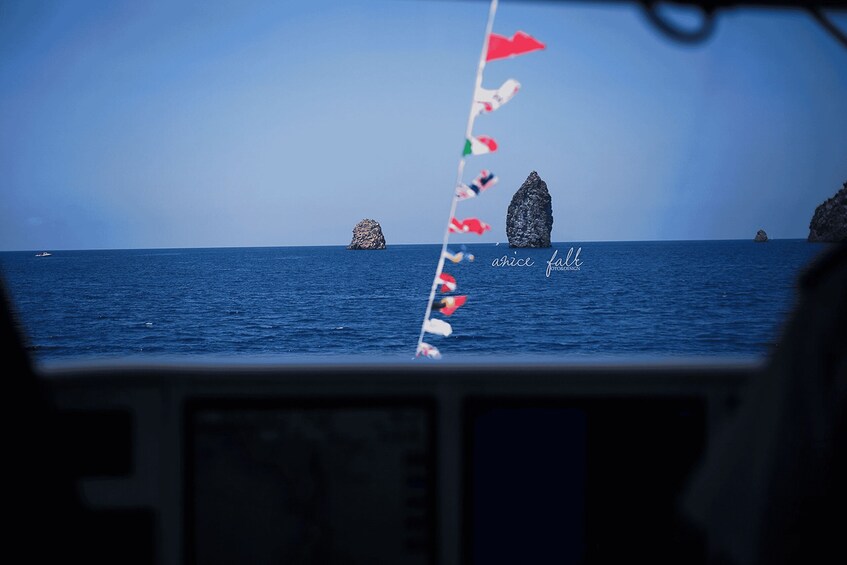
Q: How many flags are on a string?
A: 10